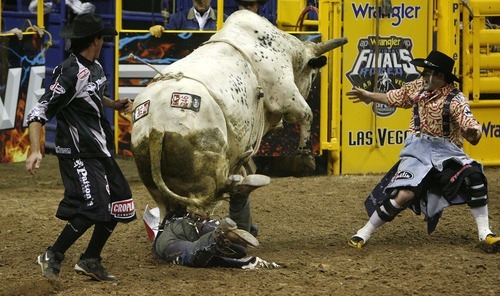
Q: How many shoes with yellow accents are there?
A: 2